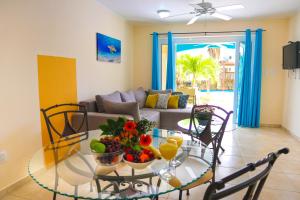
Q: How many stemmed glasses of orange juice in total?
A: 2